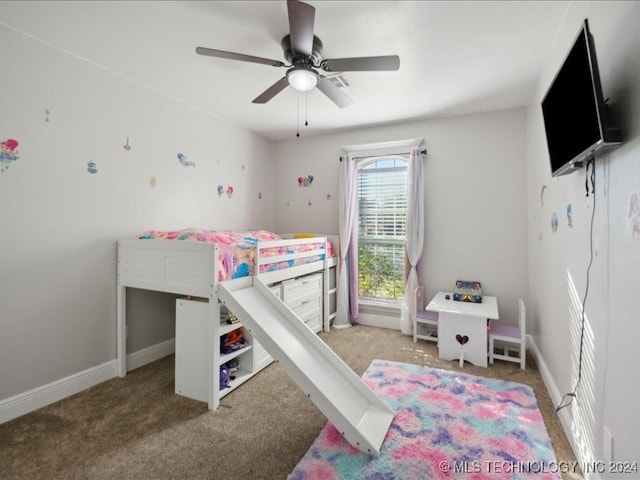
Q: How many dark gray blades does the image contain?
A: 5